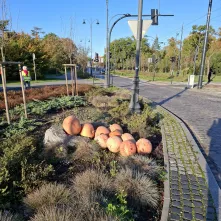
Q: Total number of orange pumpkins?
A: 10